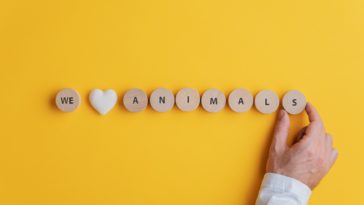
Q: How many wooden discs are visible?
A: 8